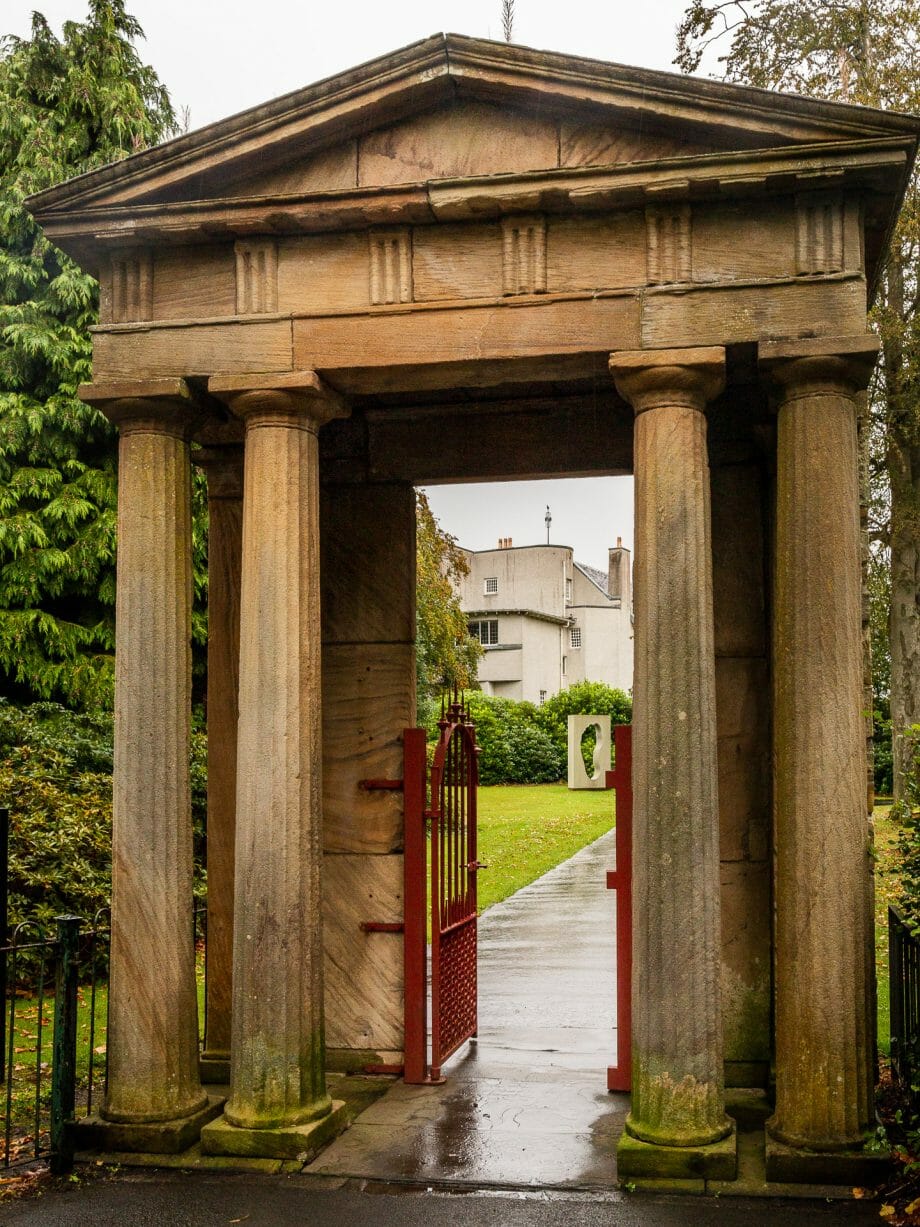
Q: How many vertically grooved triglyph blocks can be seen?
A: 6